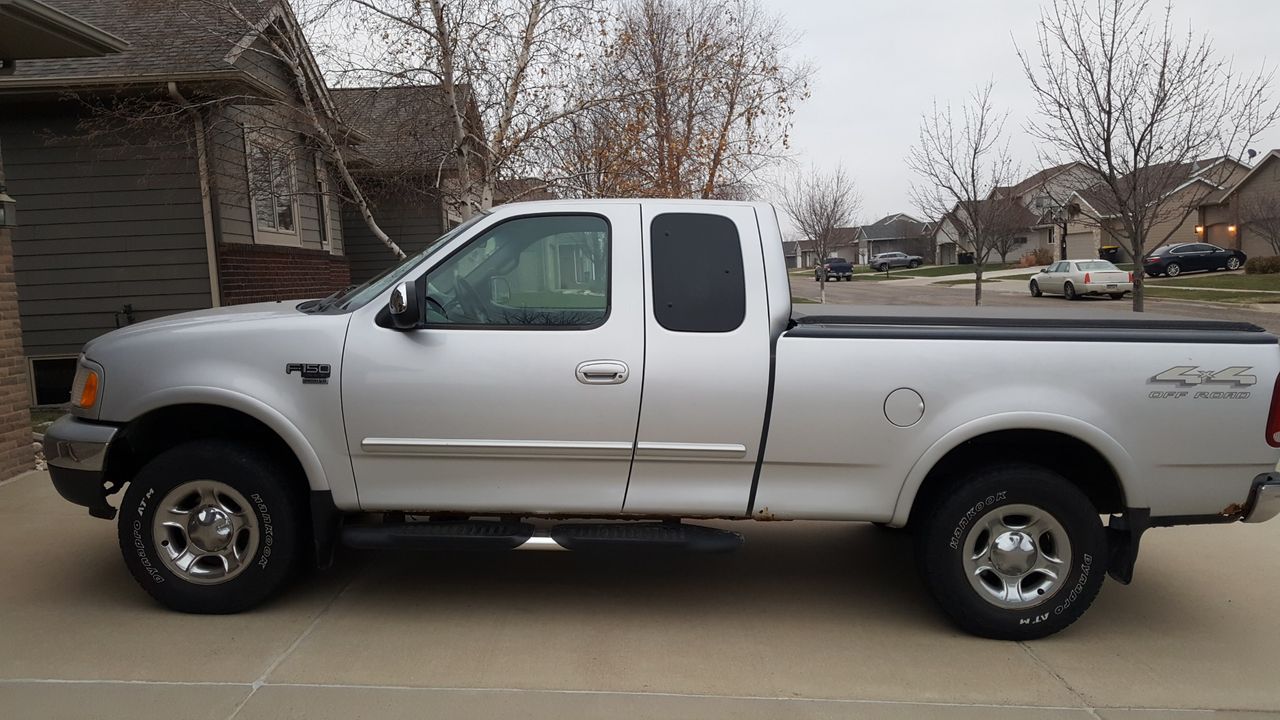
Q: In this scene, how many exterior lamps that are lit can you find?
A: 2